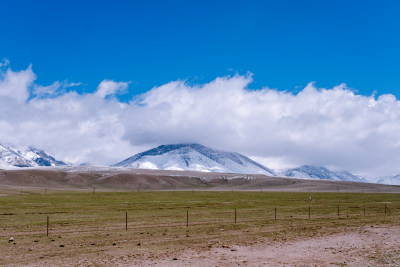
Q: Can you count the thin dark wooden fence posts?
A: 9